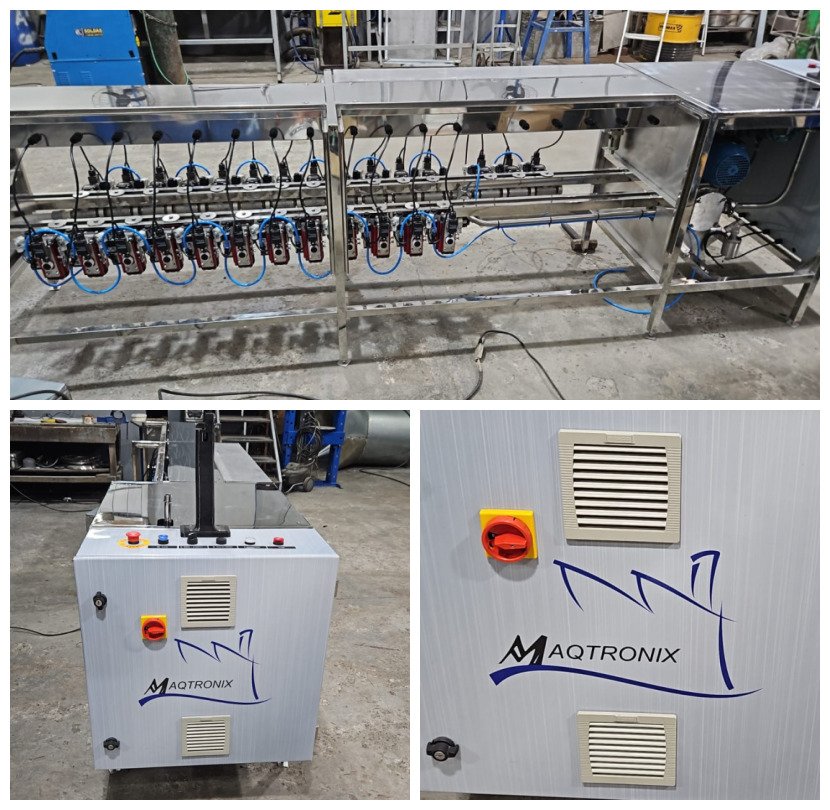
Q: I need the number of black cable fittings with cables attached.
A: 12